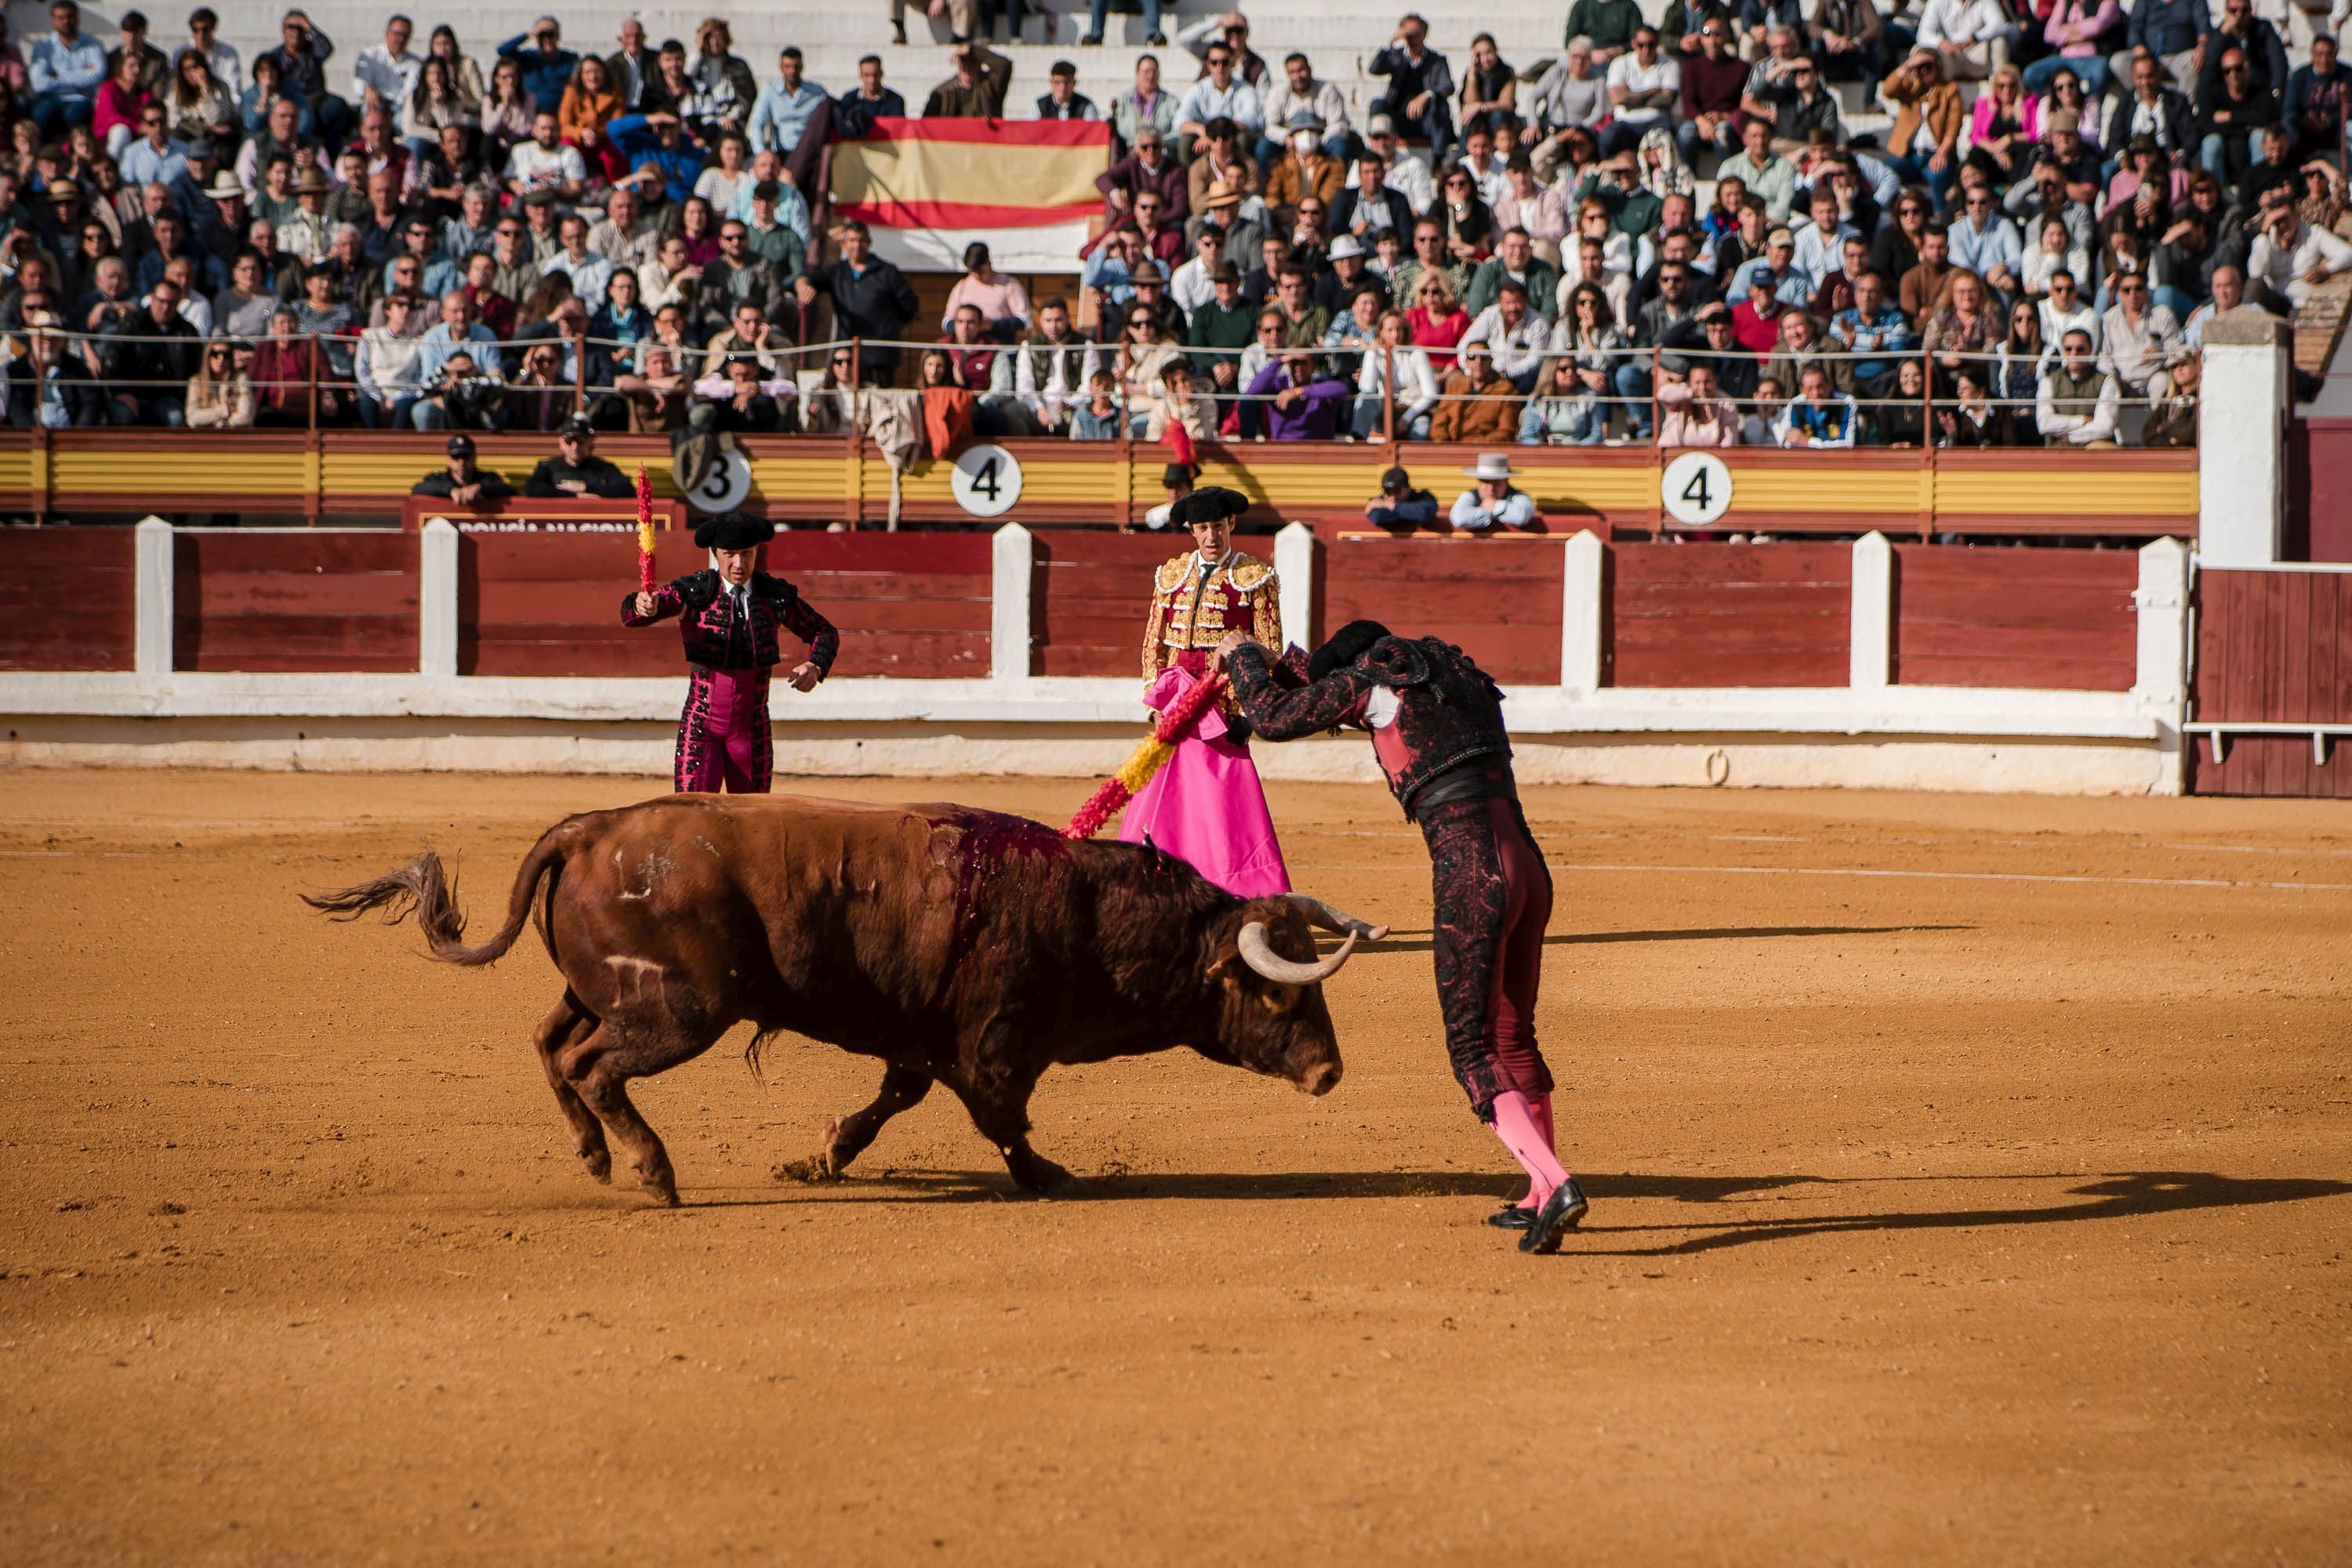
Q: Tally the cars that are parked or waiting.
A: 0